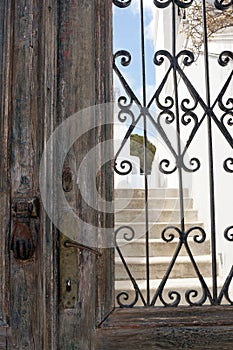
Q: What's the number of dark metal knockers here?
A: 1